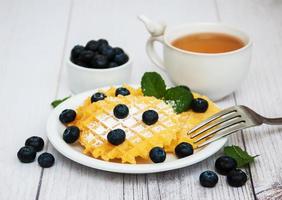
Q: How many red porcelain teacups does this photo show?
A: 0